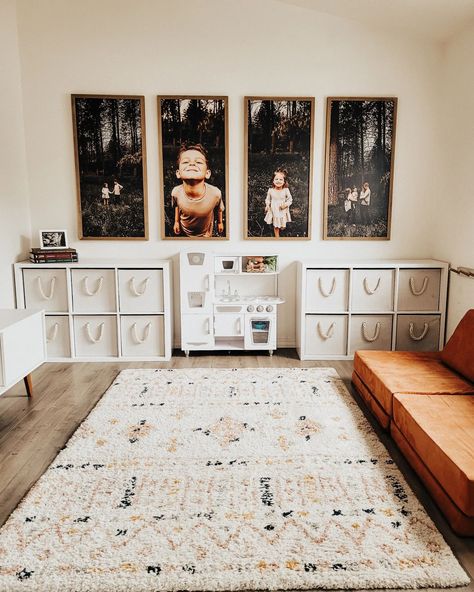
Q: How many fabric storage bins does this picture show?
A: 12